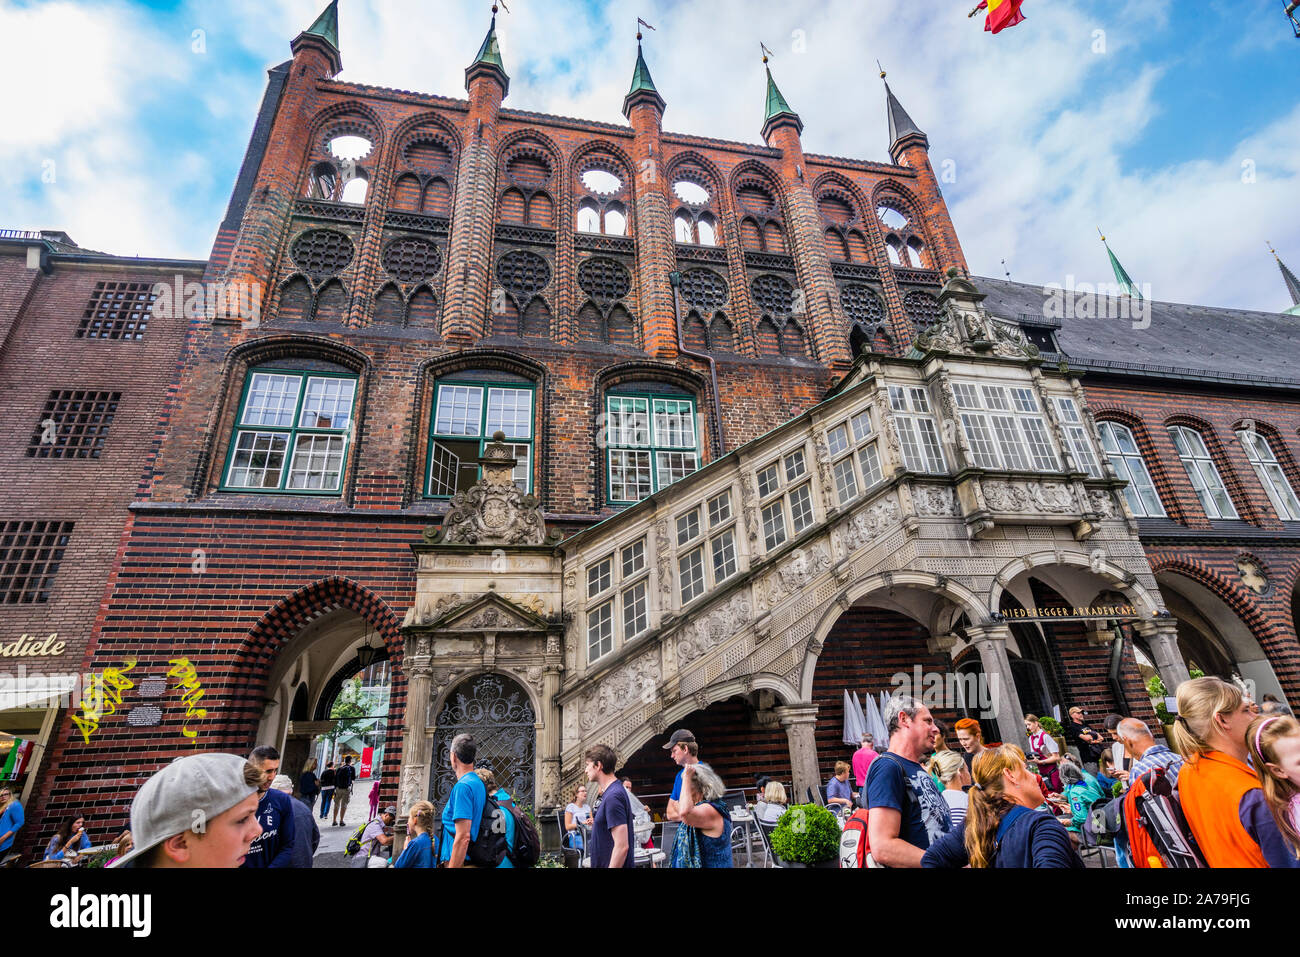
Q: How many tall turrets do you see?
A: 5